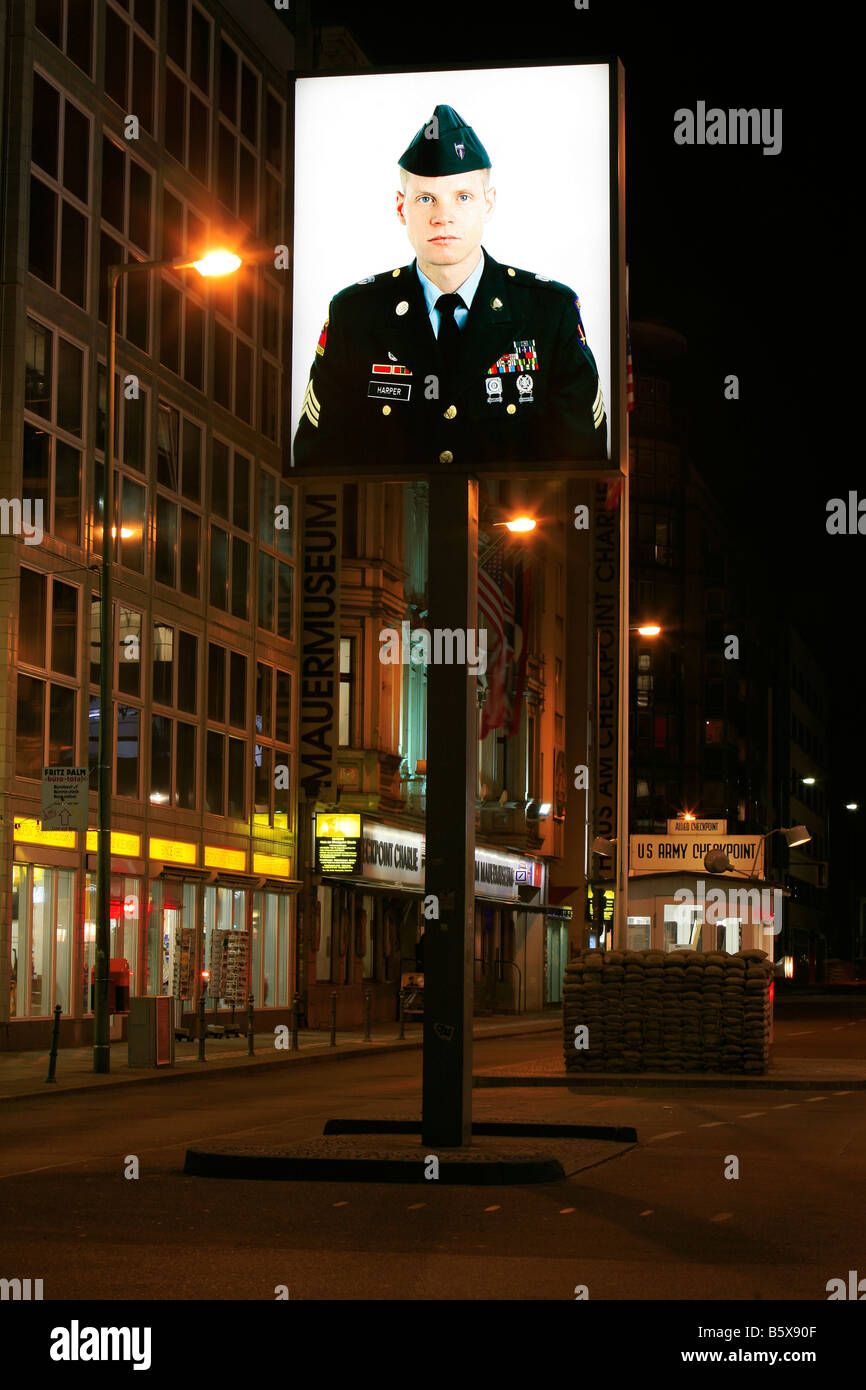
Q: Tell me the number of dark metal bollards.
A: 7